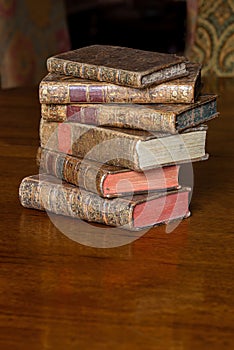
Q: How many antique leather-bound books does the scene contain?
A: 6